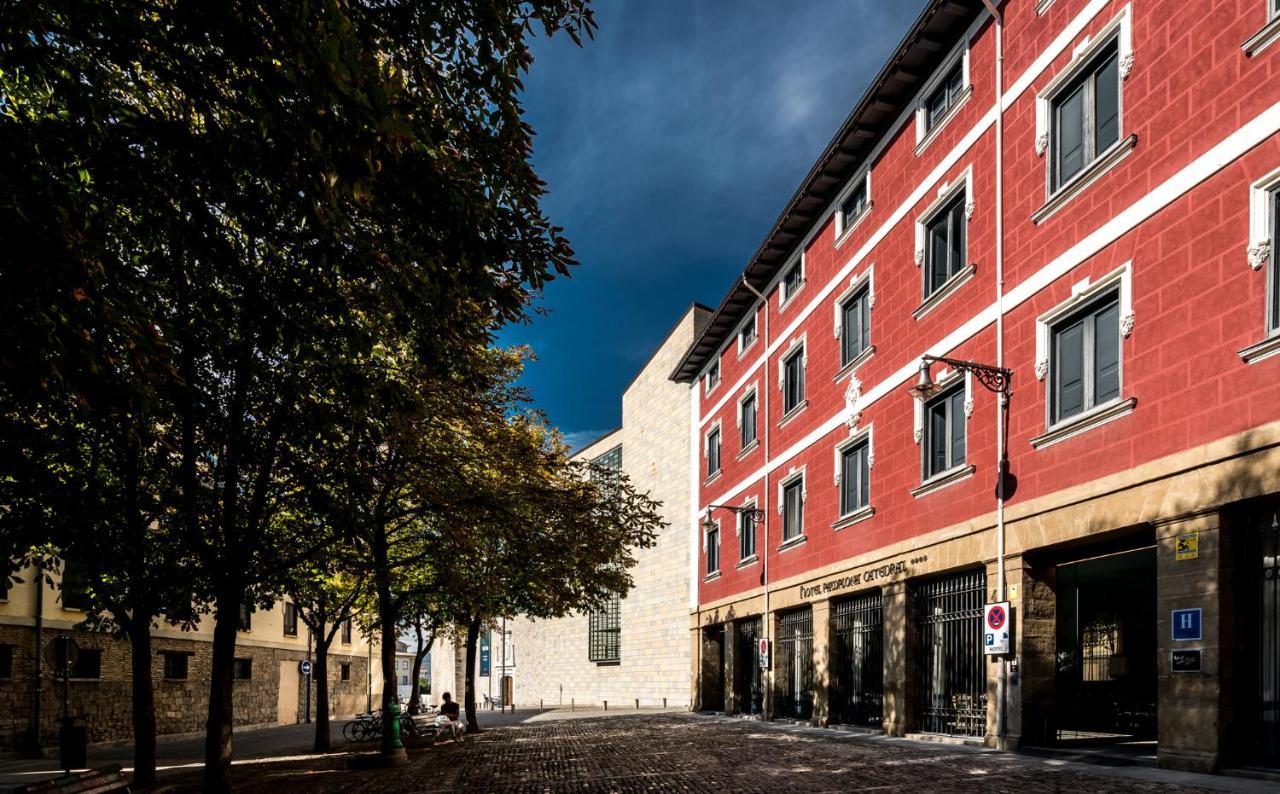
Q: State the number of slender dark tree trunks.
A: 6